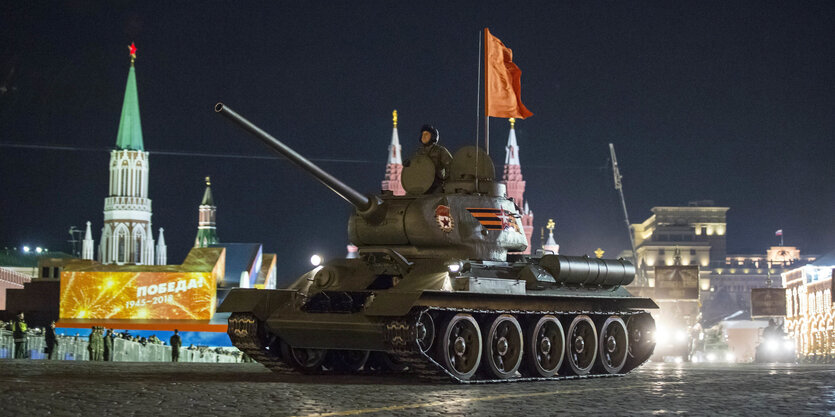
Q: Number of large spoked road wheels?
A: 5